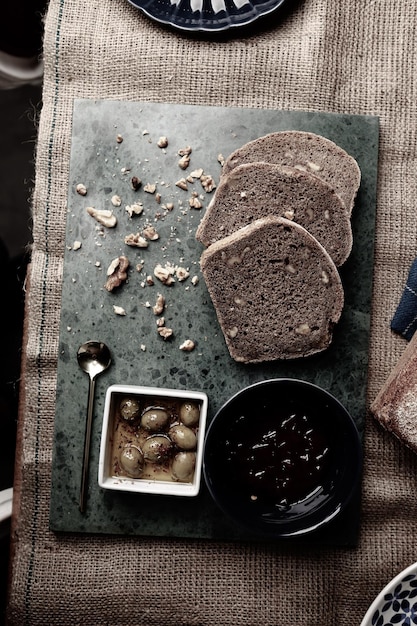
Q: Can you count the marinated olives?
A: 7